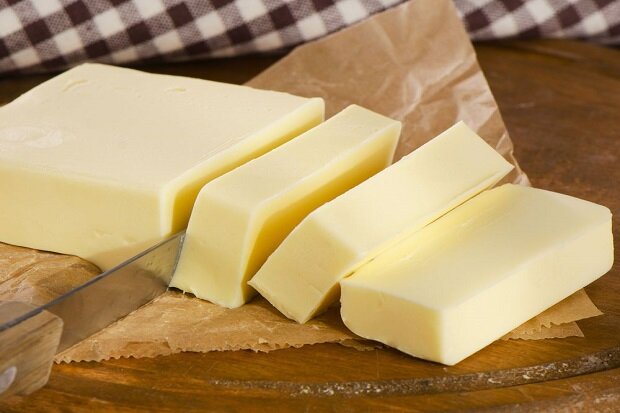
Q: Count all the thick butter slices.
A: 3